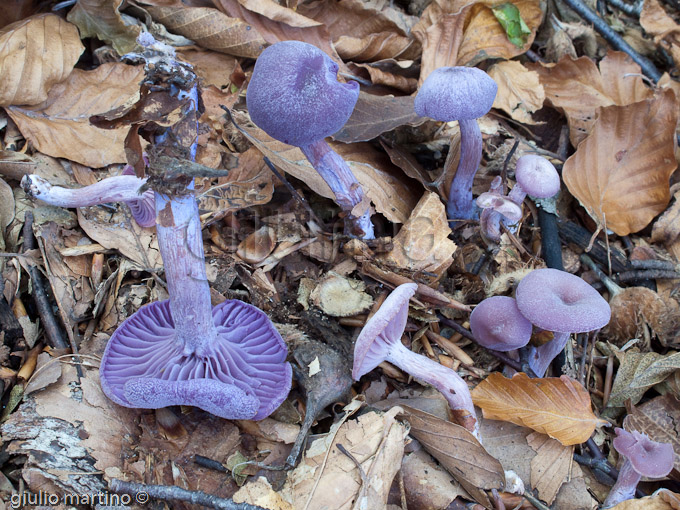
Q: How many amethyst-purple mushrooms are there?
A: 10